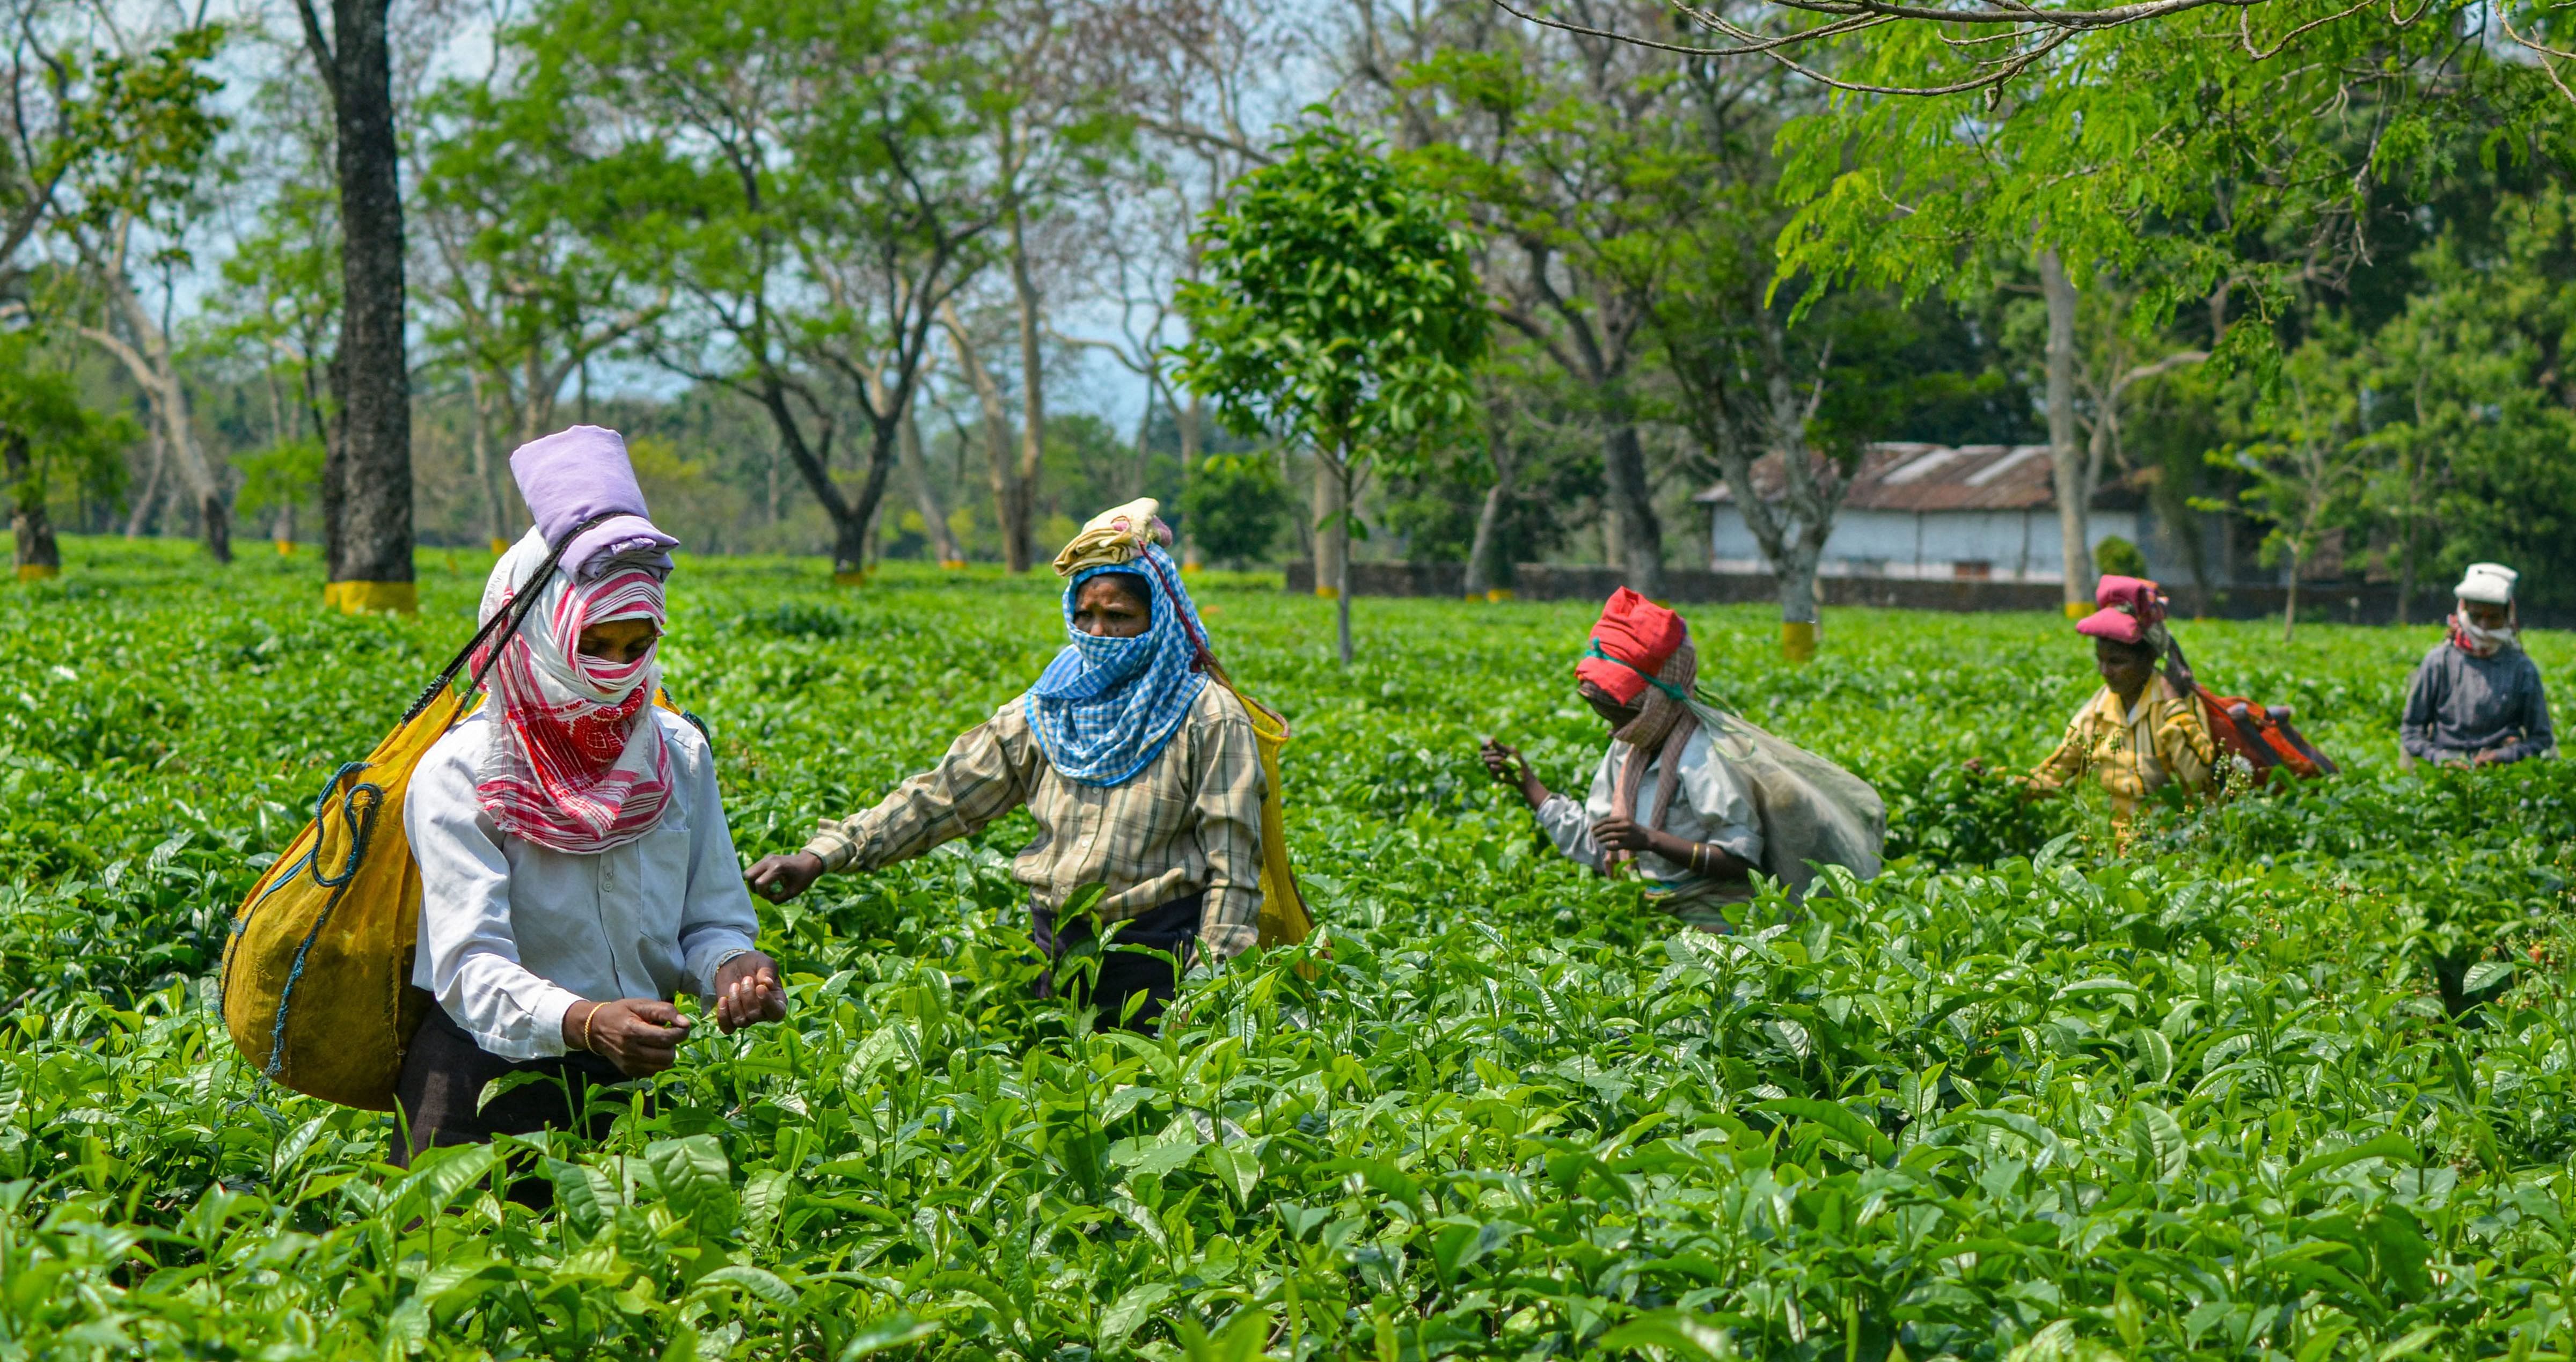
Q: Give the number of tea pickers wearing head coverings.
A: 5